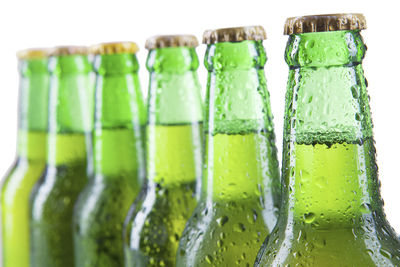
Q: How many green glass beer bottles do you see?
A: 6